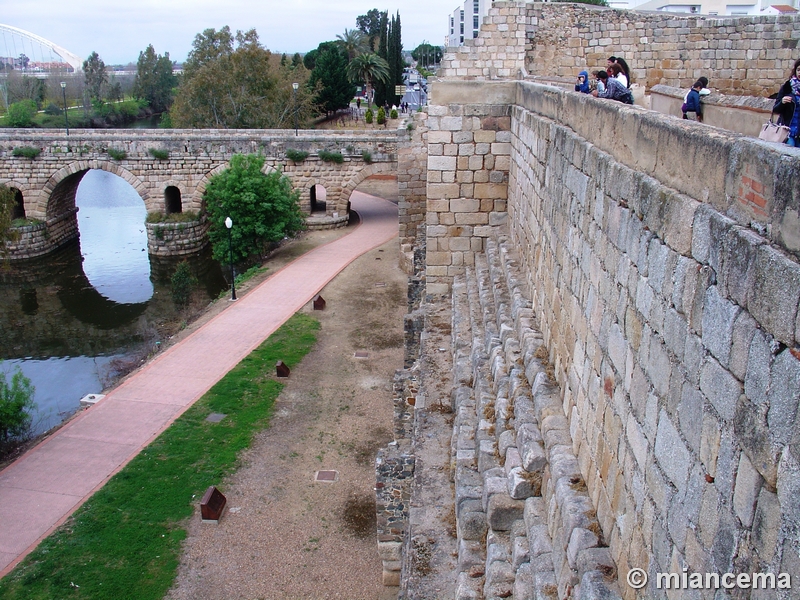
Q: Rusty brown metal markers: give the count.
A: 3